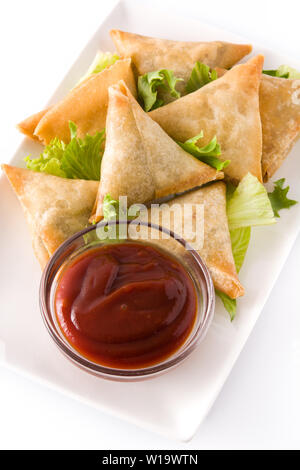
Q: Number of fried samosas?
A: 7